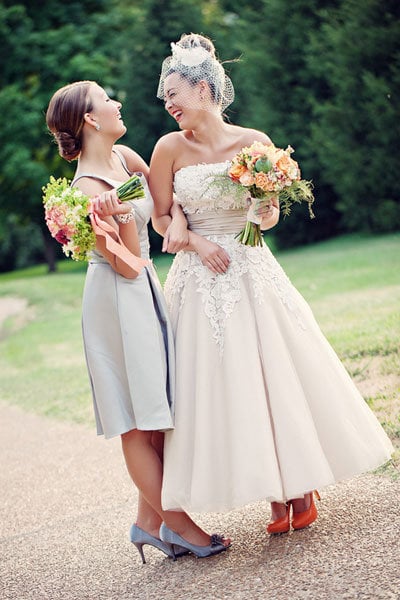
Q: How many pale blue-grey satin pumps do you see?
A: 2